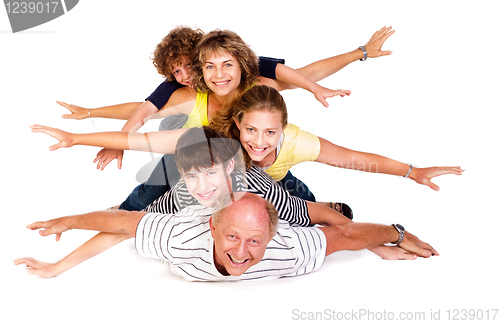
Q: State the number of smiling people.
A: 5